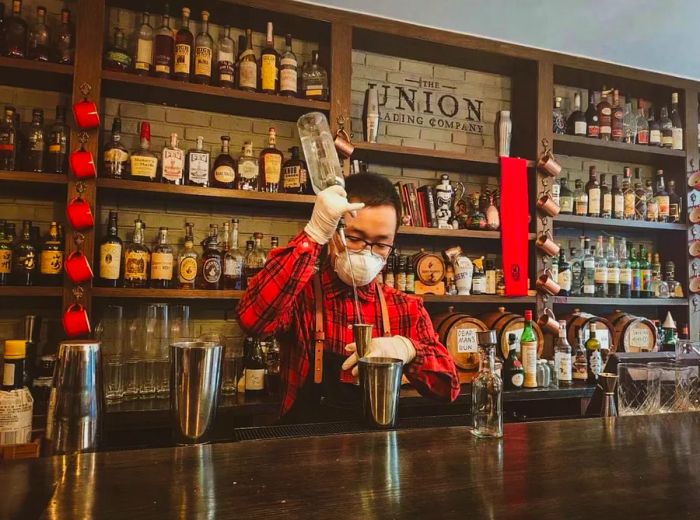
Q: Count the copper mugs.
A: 6